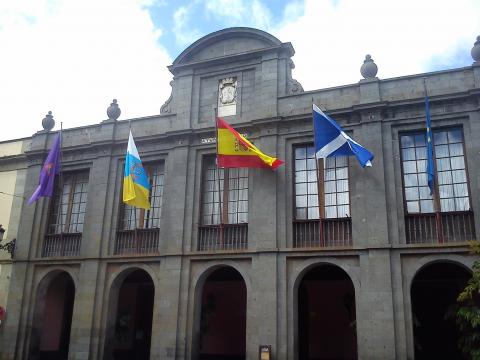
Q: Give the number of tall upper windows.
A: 5